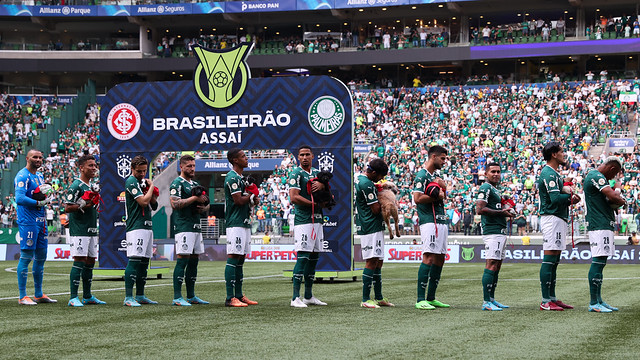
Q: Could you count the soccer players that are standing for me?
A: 11